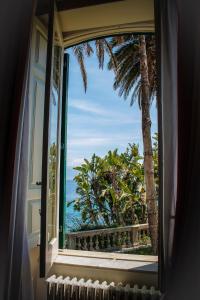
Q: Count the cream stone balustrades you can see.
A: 1